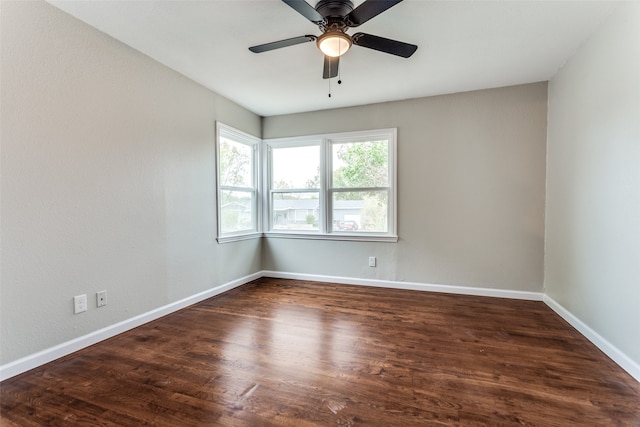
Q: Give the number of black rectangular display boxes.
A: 0